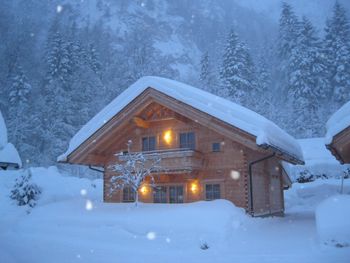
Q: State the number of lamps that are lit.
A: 3